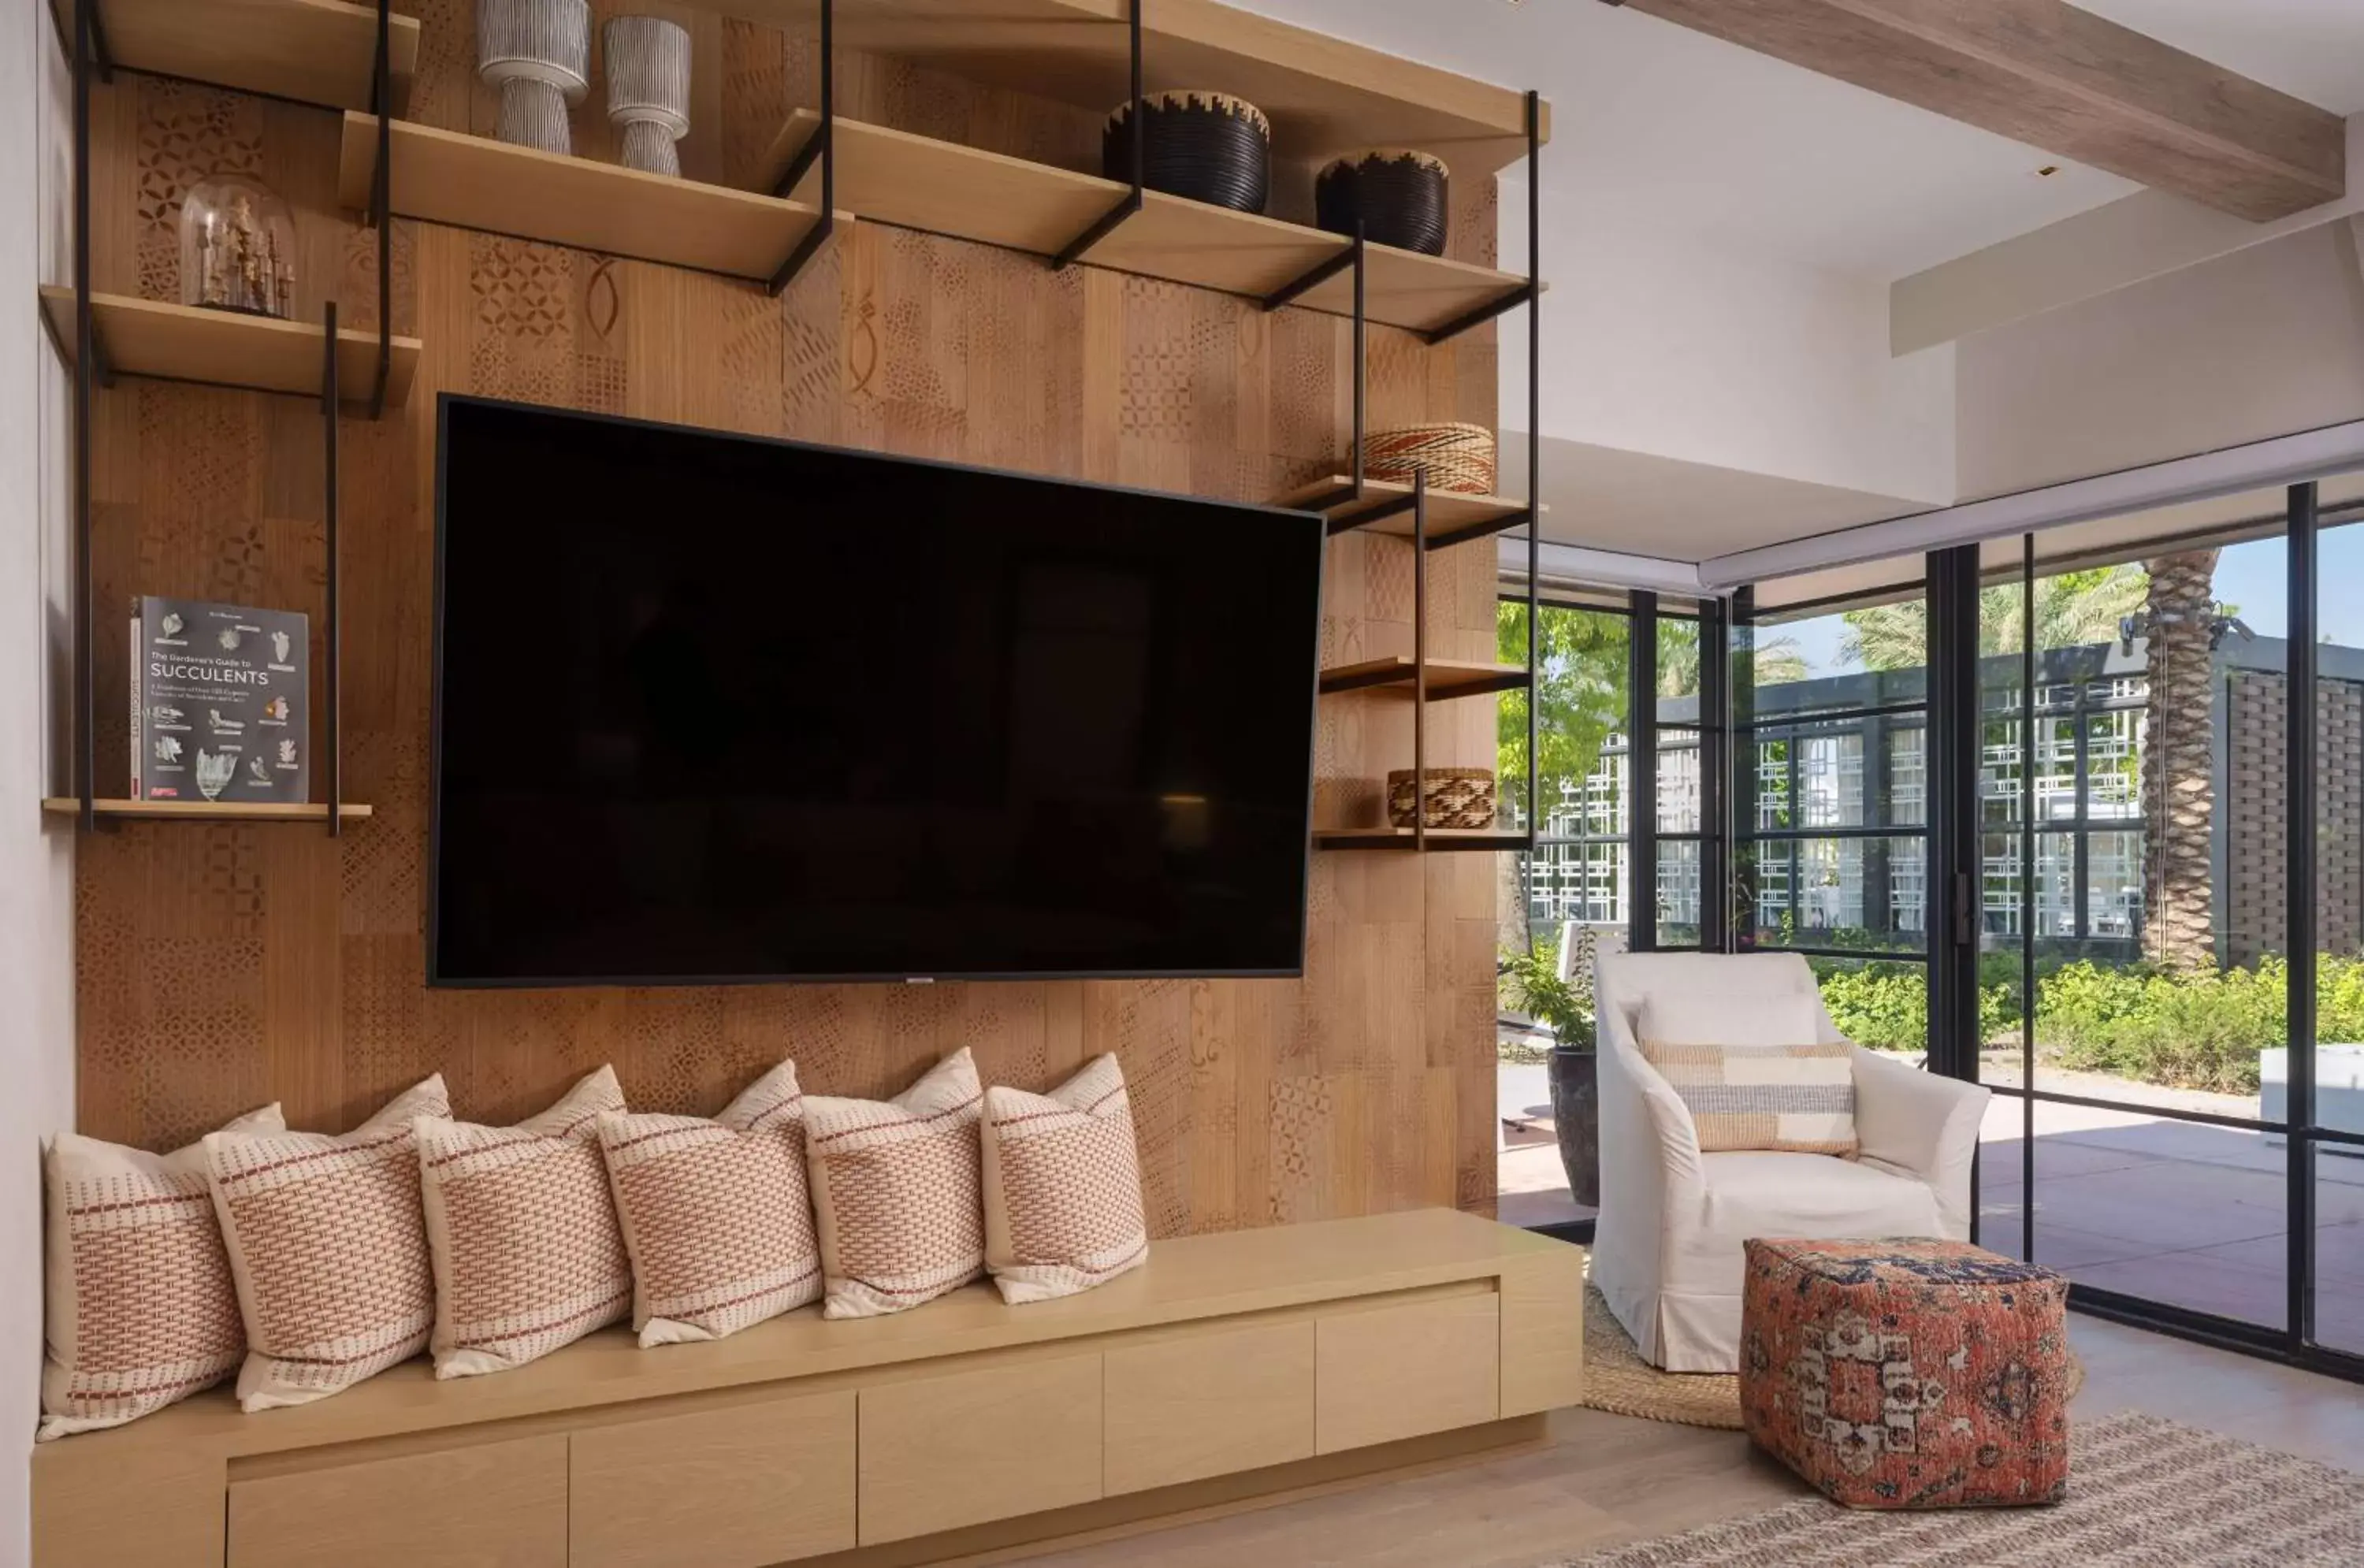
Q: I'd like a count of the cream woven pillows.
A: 6